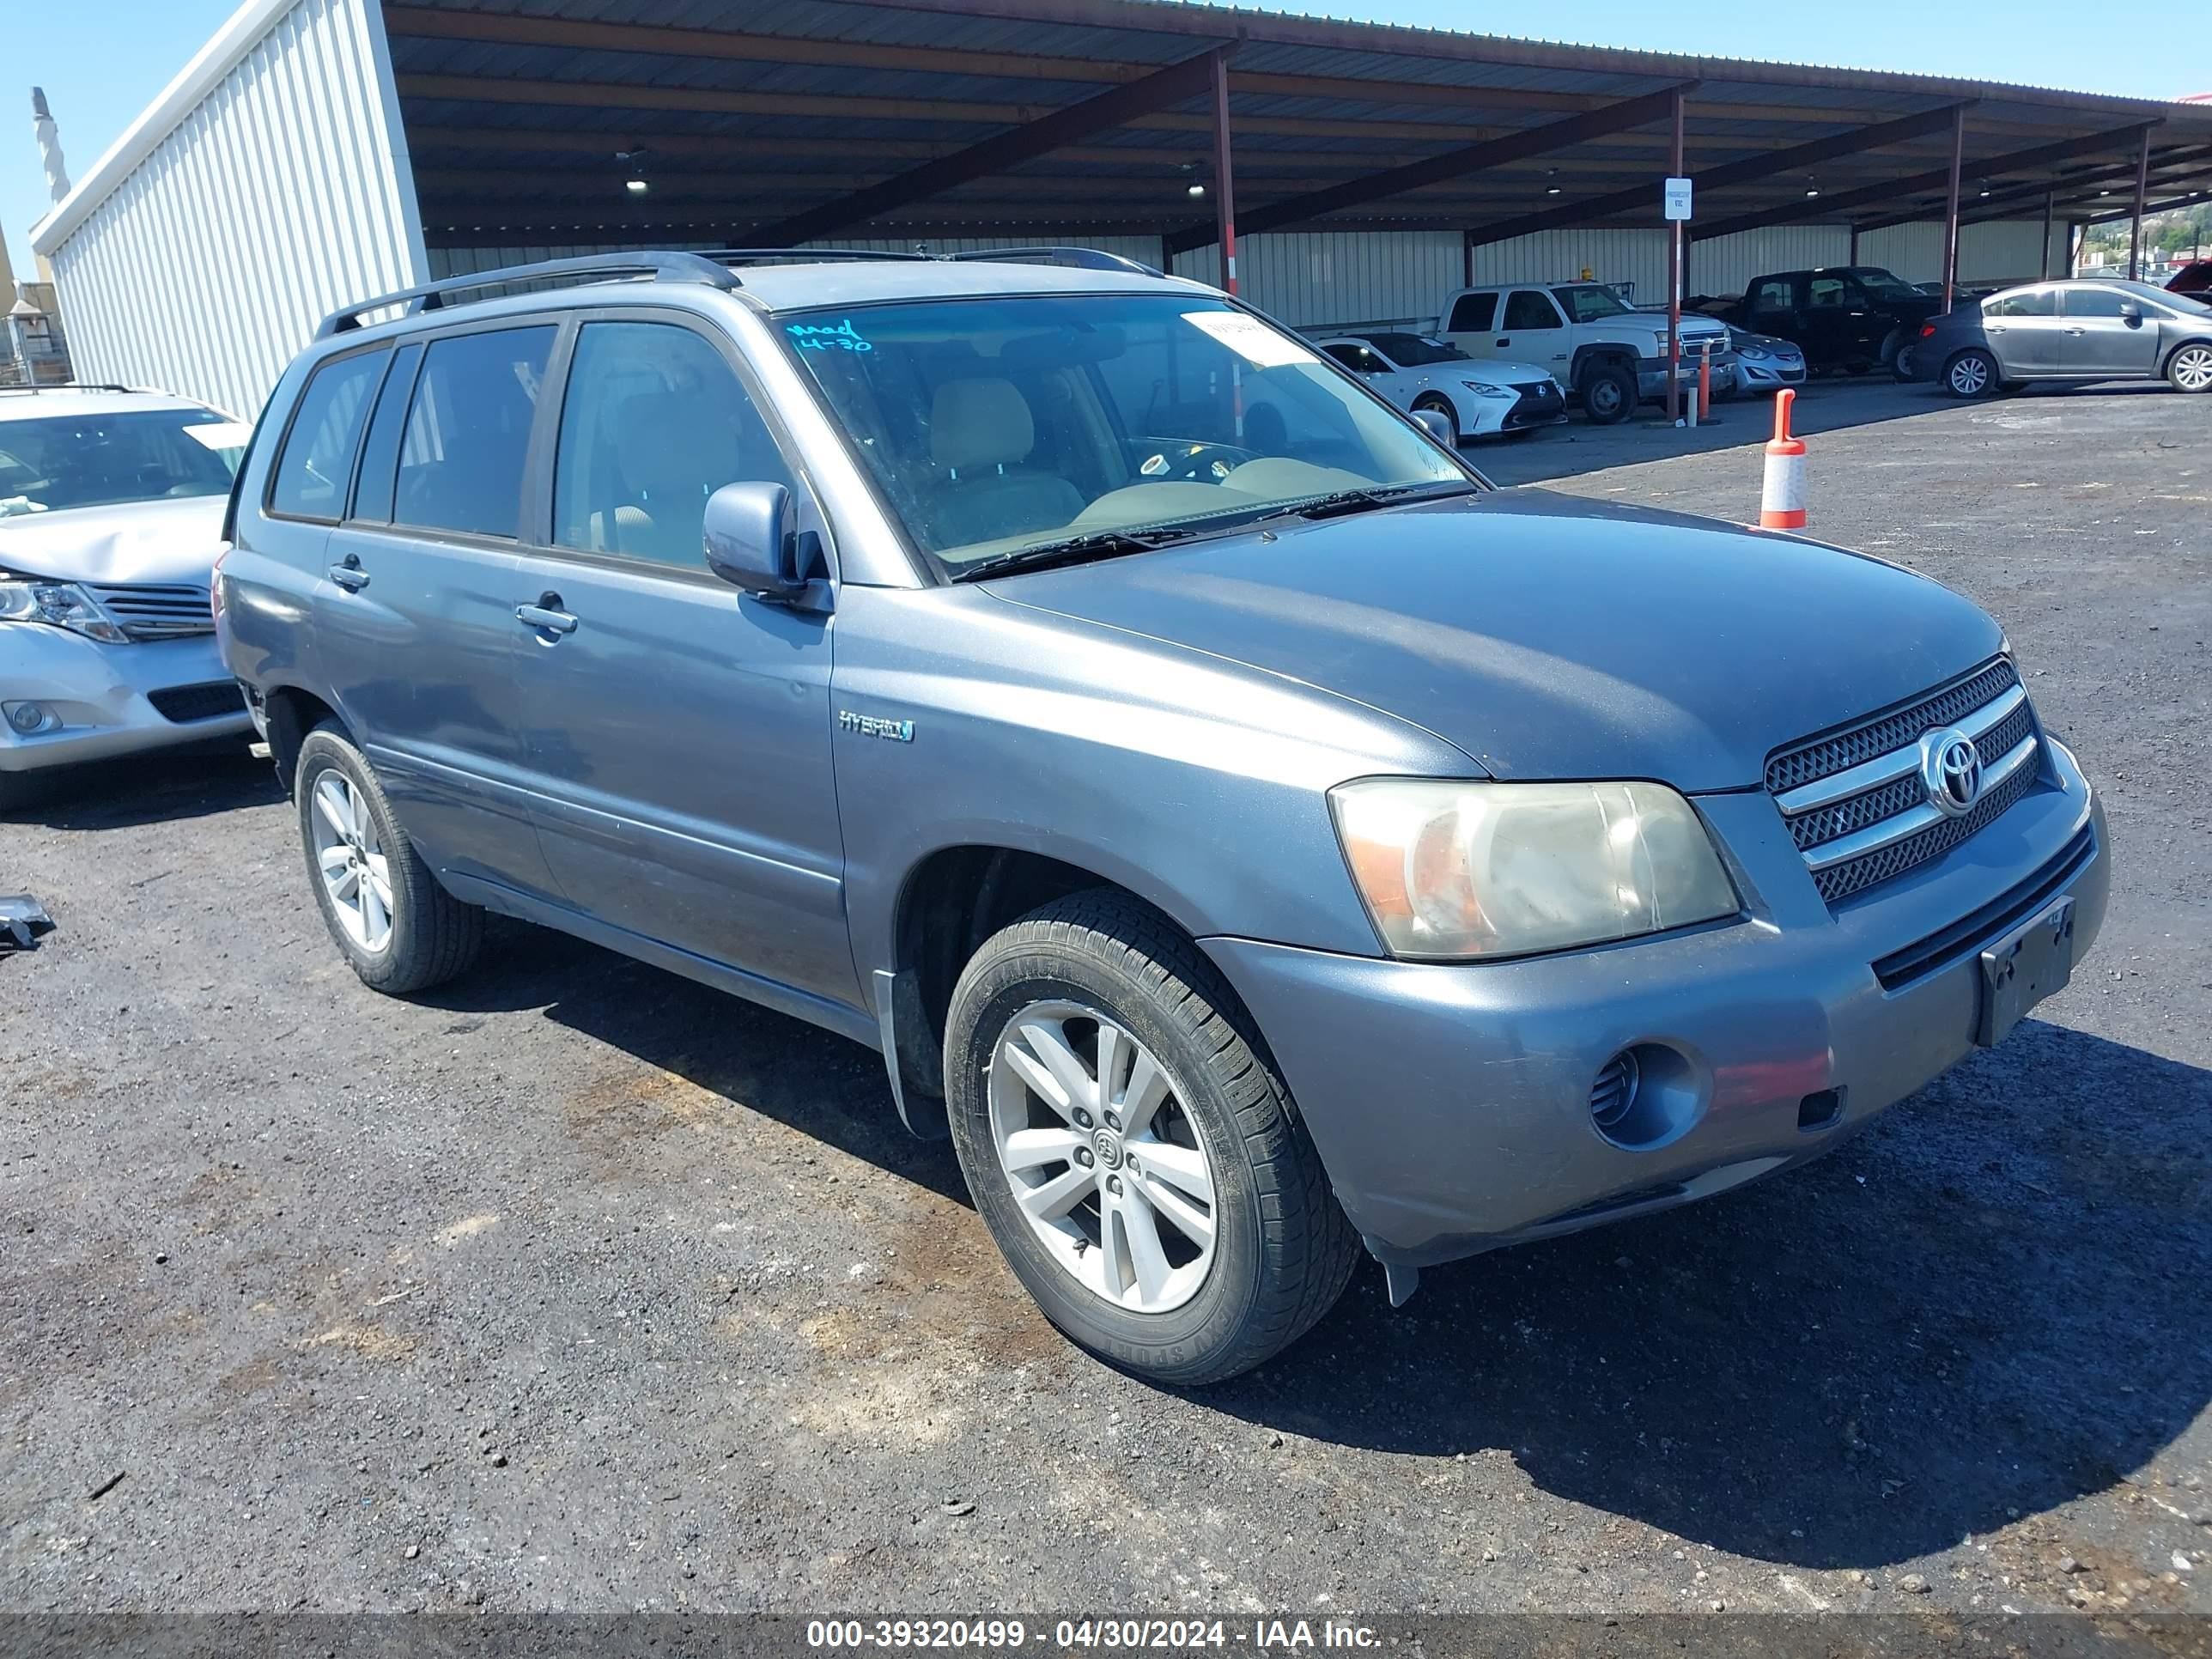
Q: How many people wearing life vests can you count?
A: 0